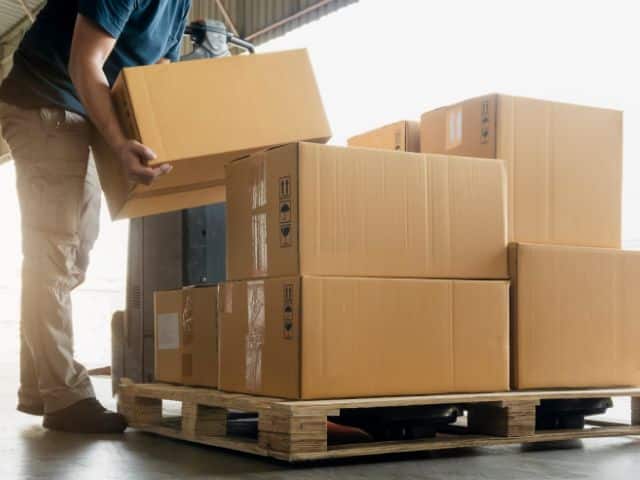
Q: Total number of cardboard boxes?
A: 7